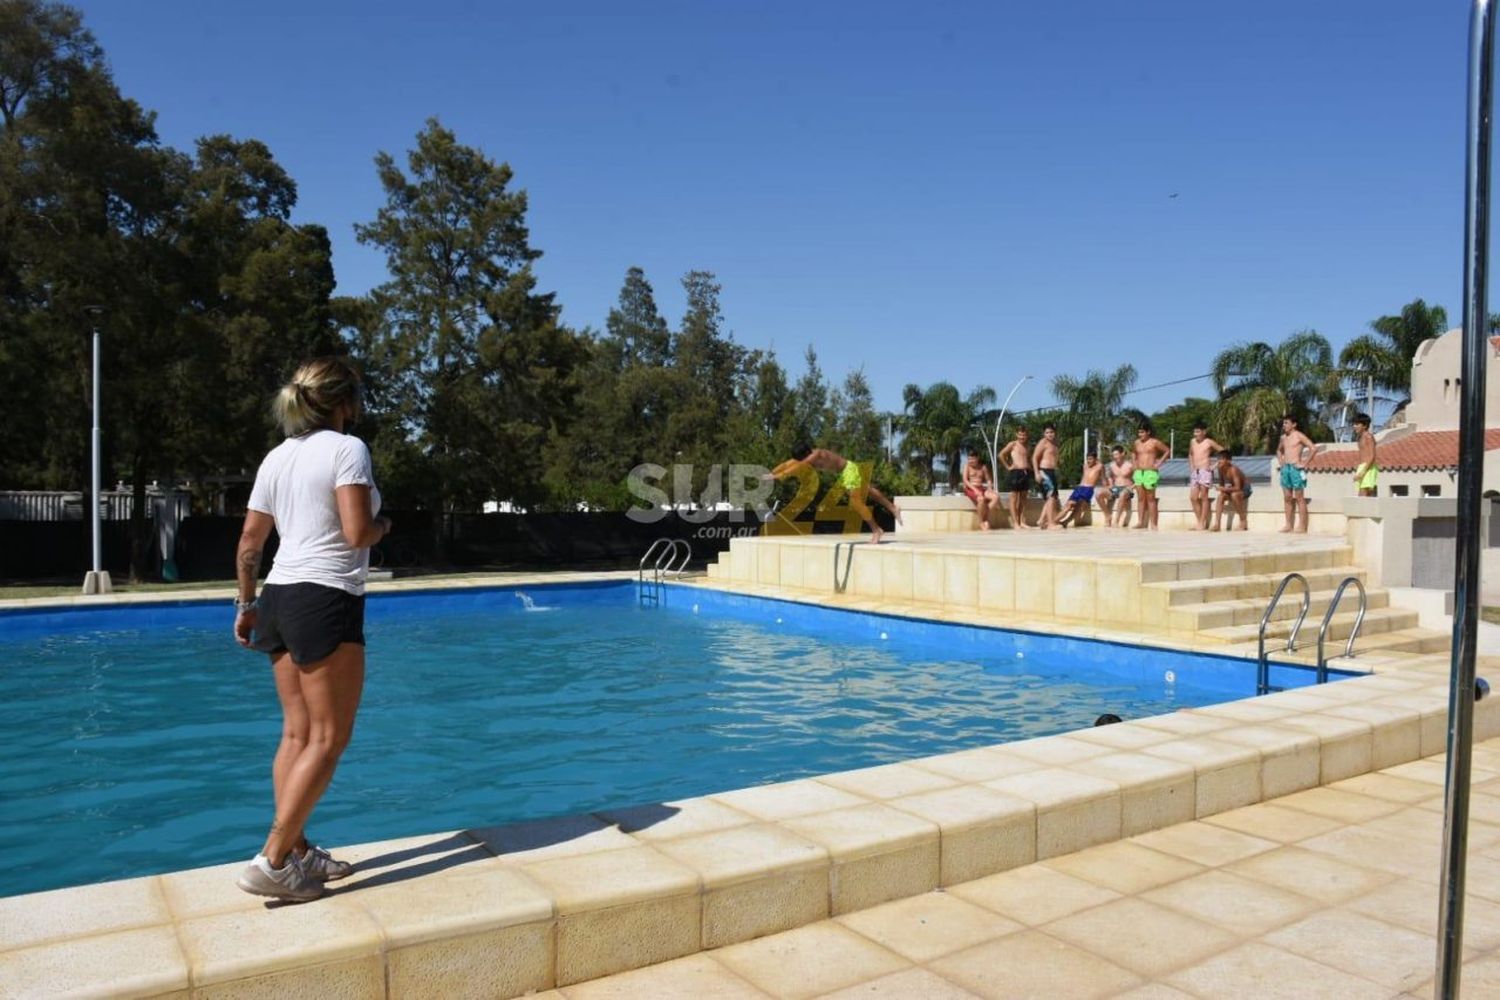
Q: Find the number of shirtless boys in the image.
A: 11